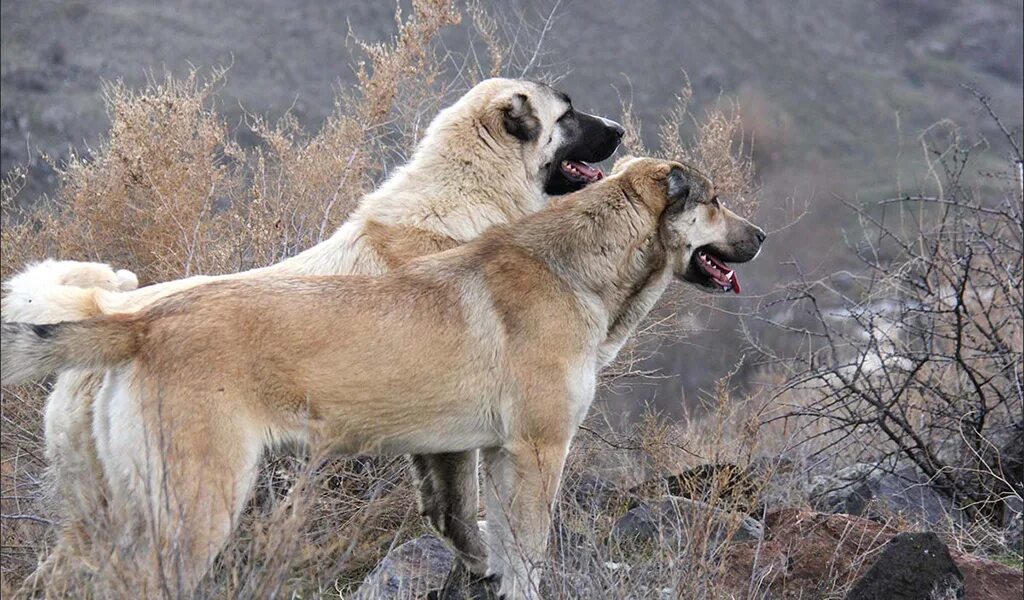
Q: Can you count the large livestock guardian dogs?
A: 2